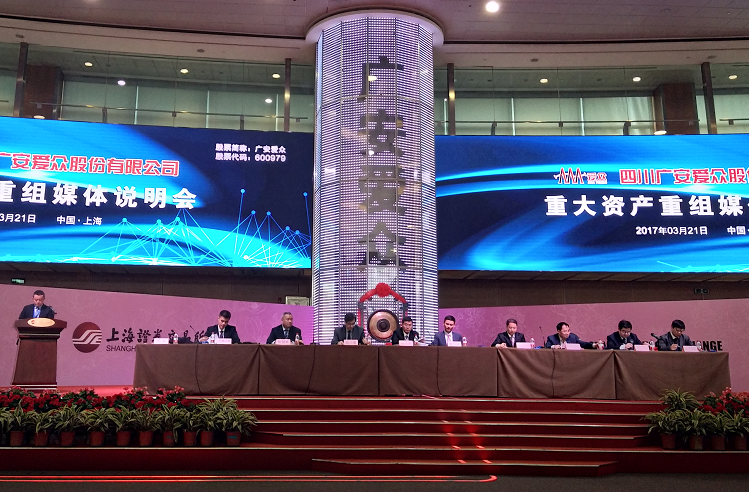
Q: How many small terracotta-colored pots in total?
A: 14